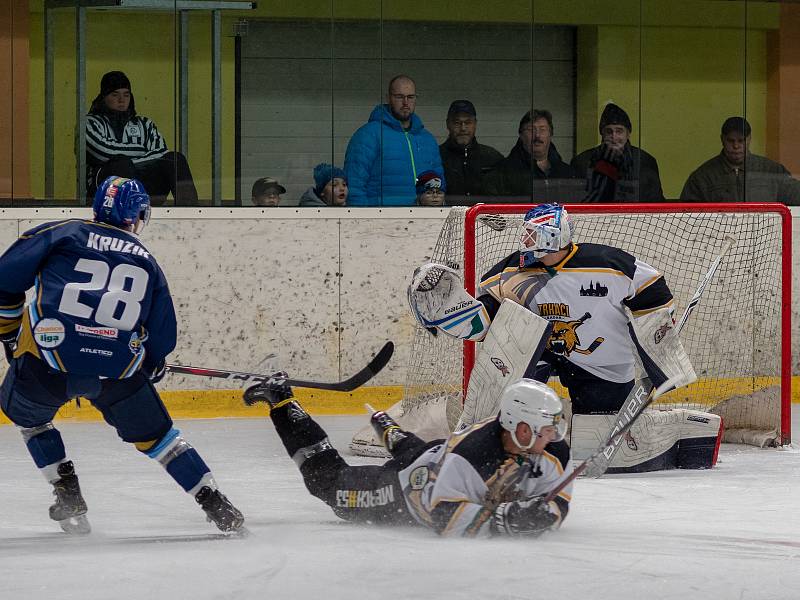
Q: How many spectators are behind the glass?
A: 9